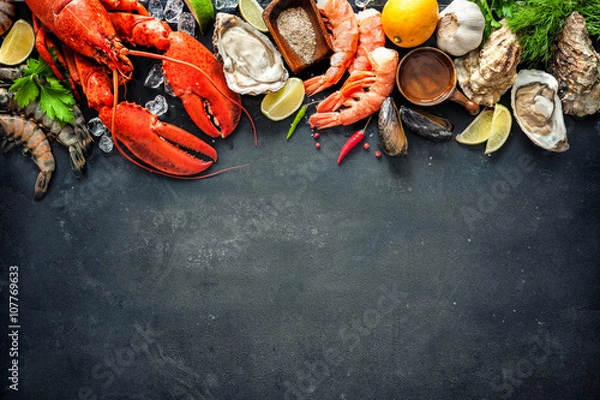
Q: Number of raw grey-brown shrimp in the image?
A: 3